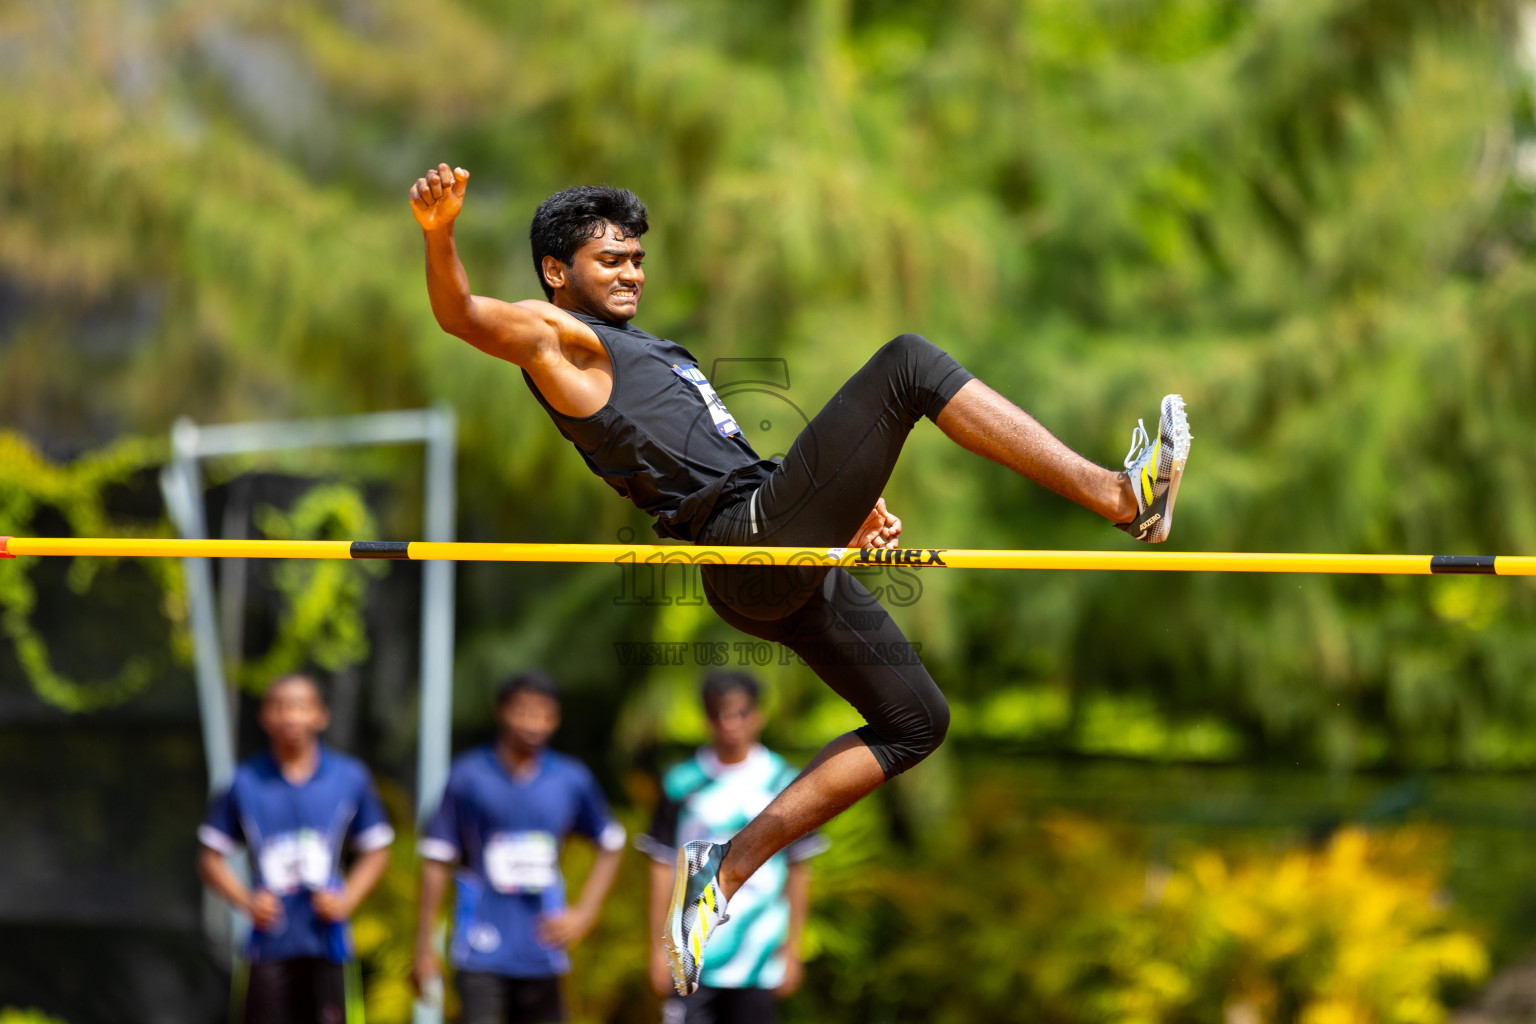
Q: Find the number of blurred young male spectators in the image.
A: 3